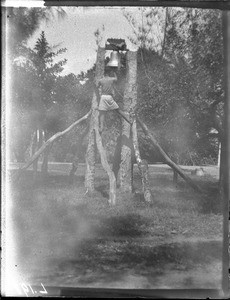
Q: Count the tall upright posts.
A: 2